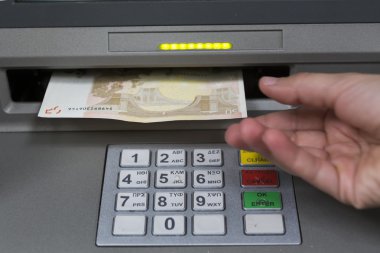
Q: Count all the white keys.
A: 13